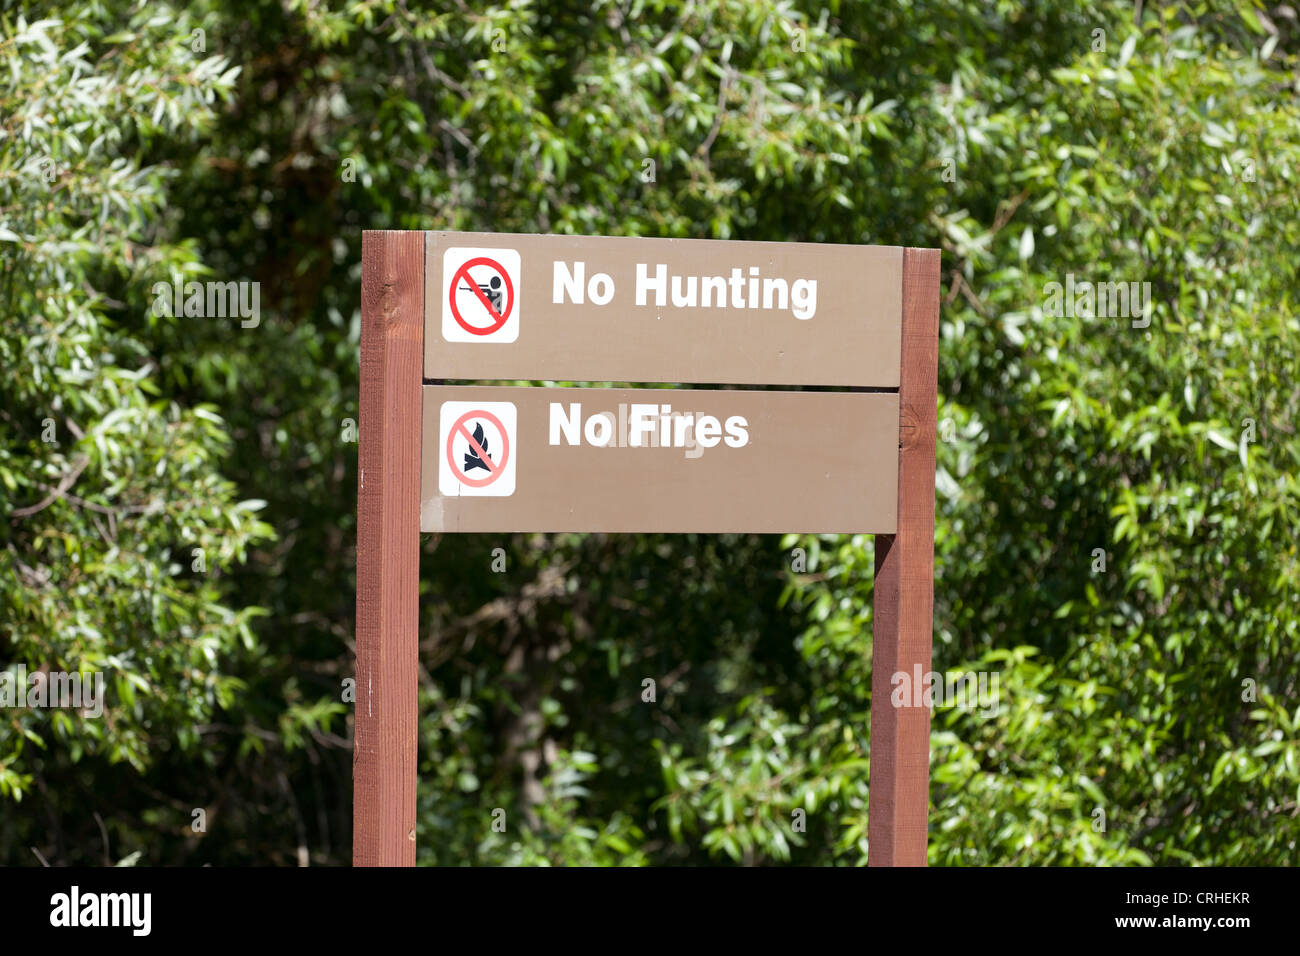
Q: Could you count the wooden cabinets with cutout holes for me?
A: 0